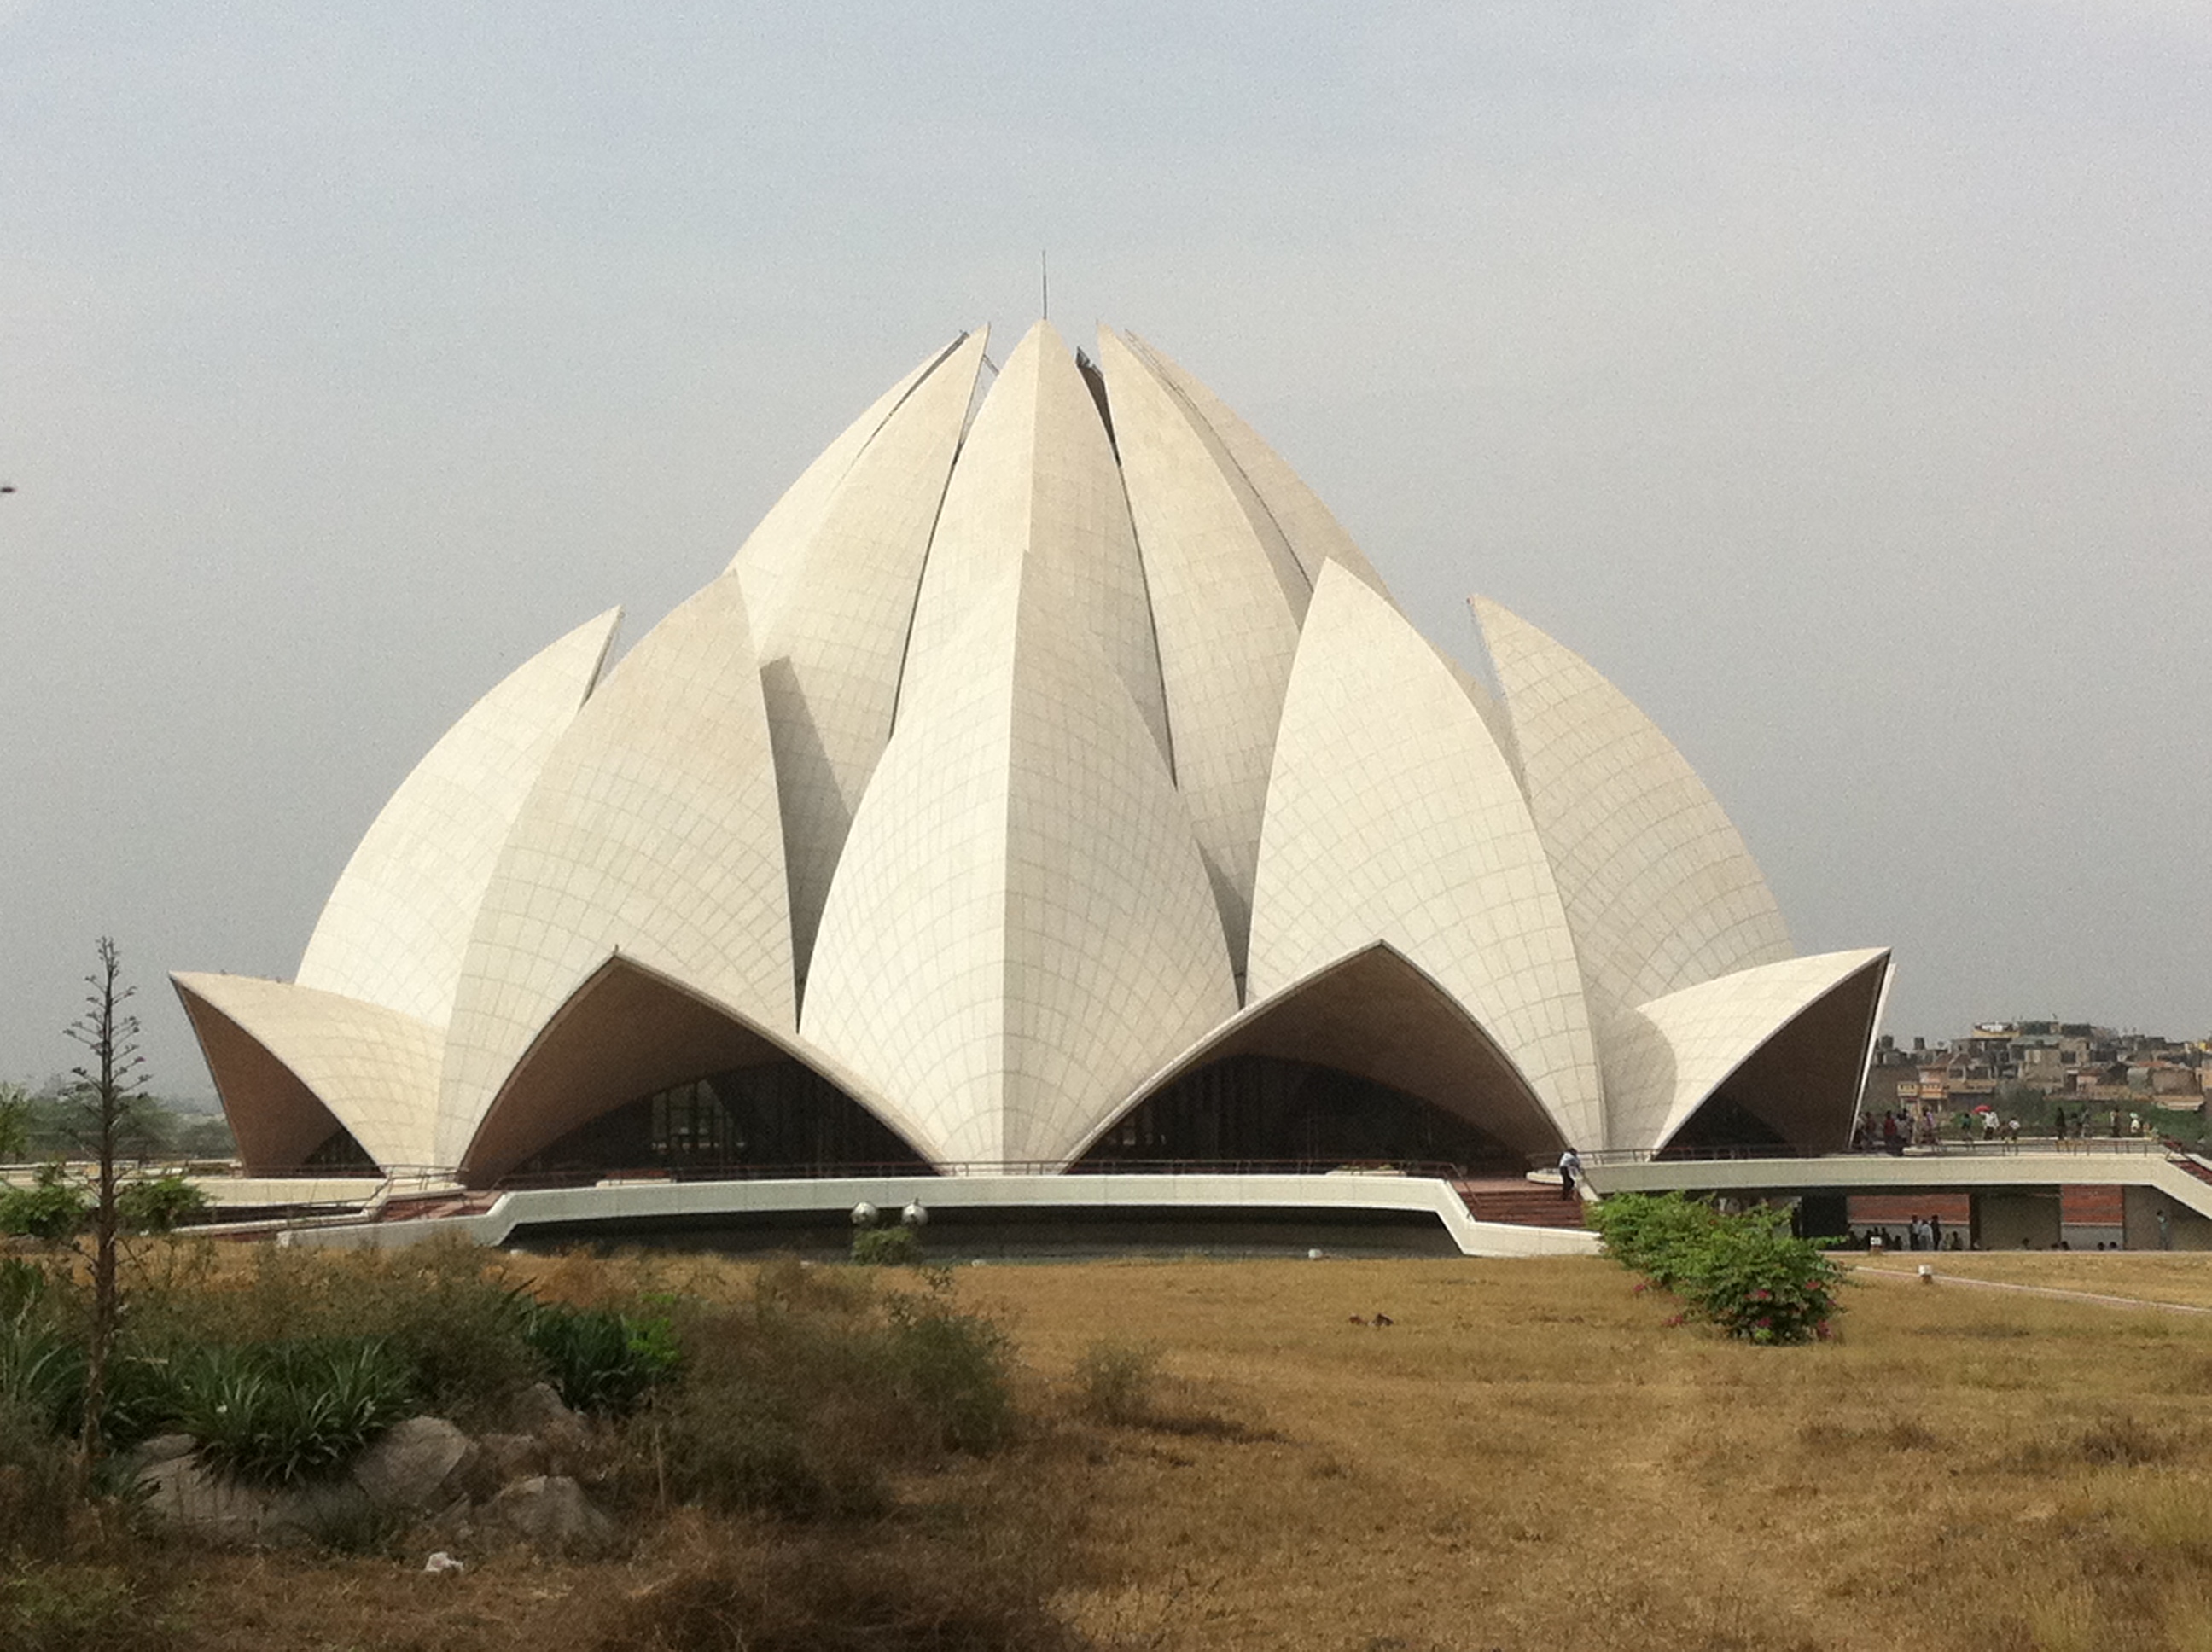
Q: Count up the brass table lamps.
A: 0